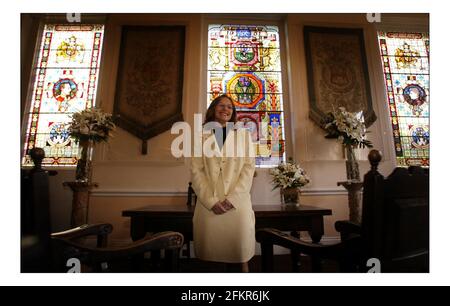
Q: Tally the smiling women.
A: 1